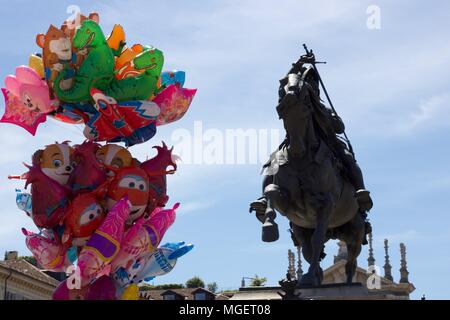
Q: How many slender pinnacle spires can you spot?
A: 5